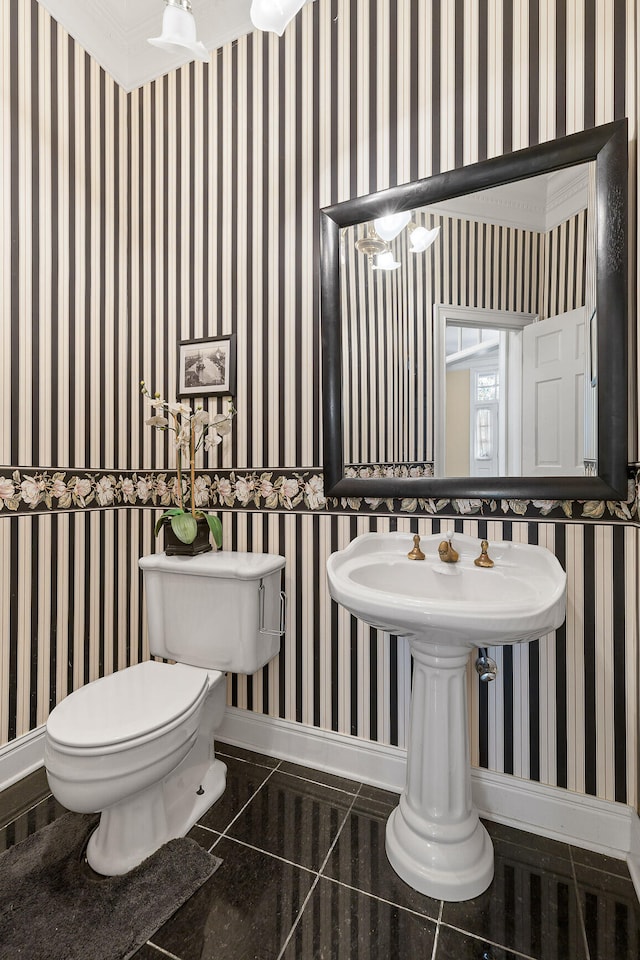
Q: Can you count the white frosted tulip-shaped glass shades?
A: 5